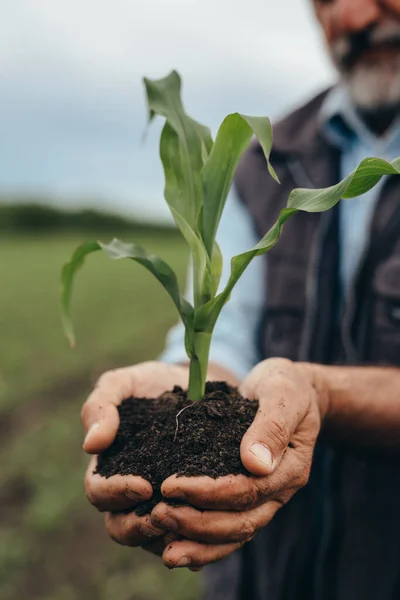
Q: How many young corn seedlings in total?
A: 1